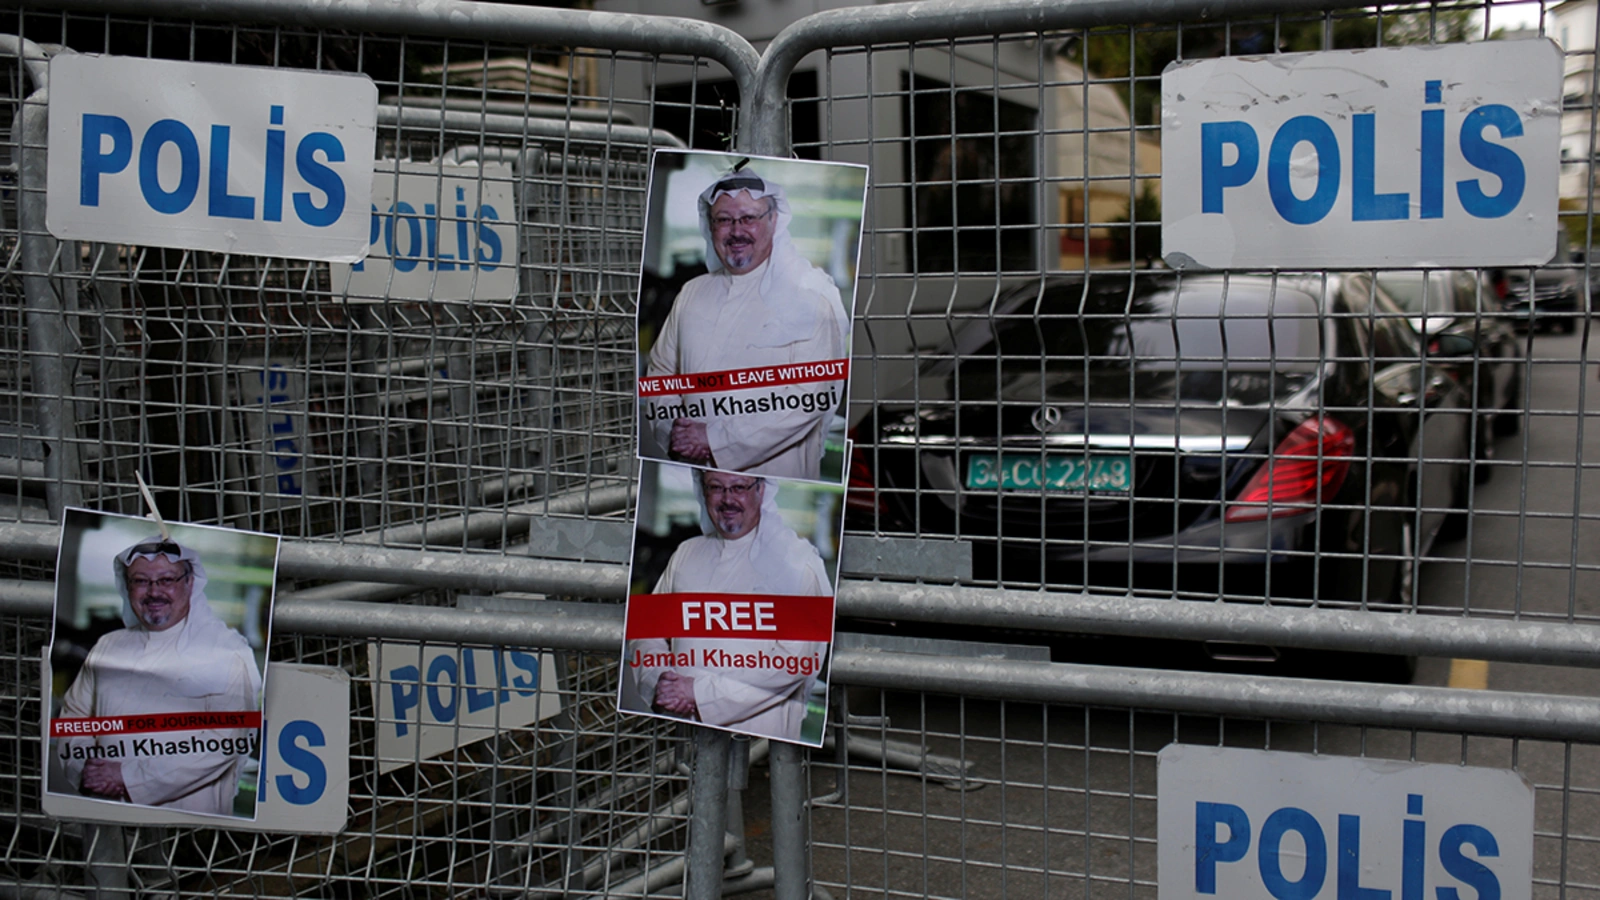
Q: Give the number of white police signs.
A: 7